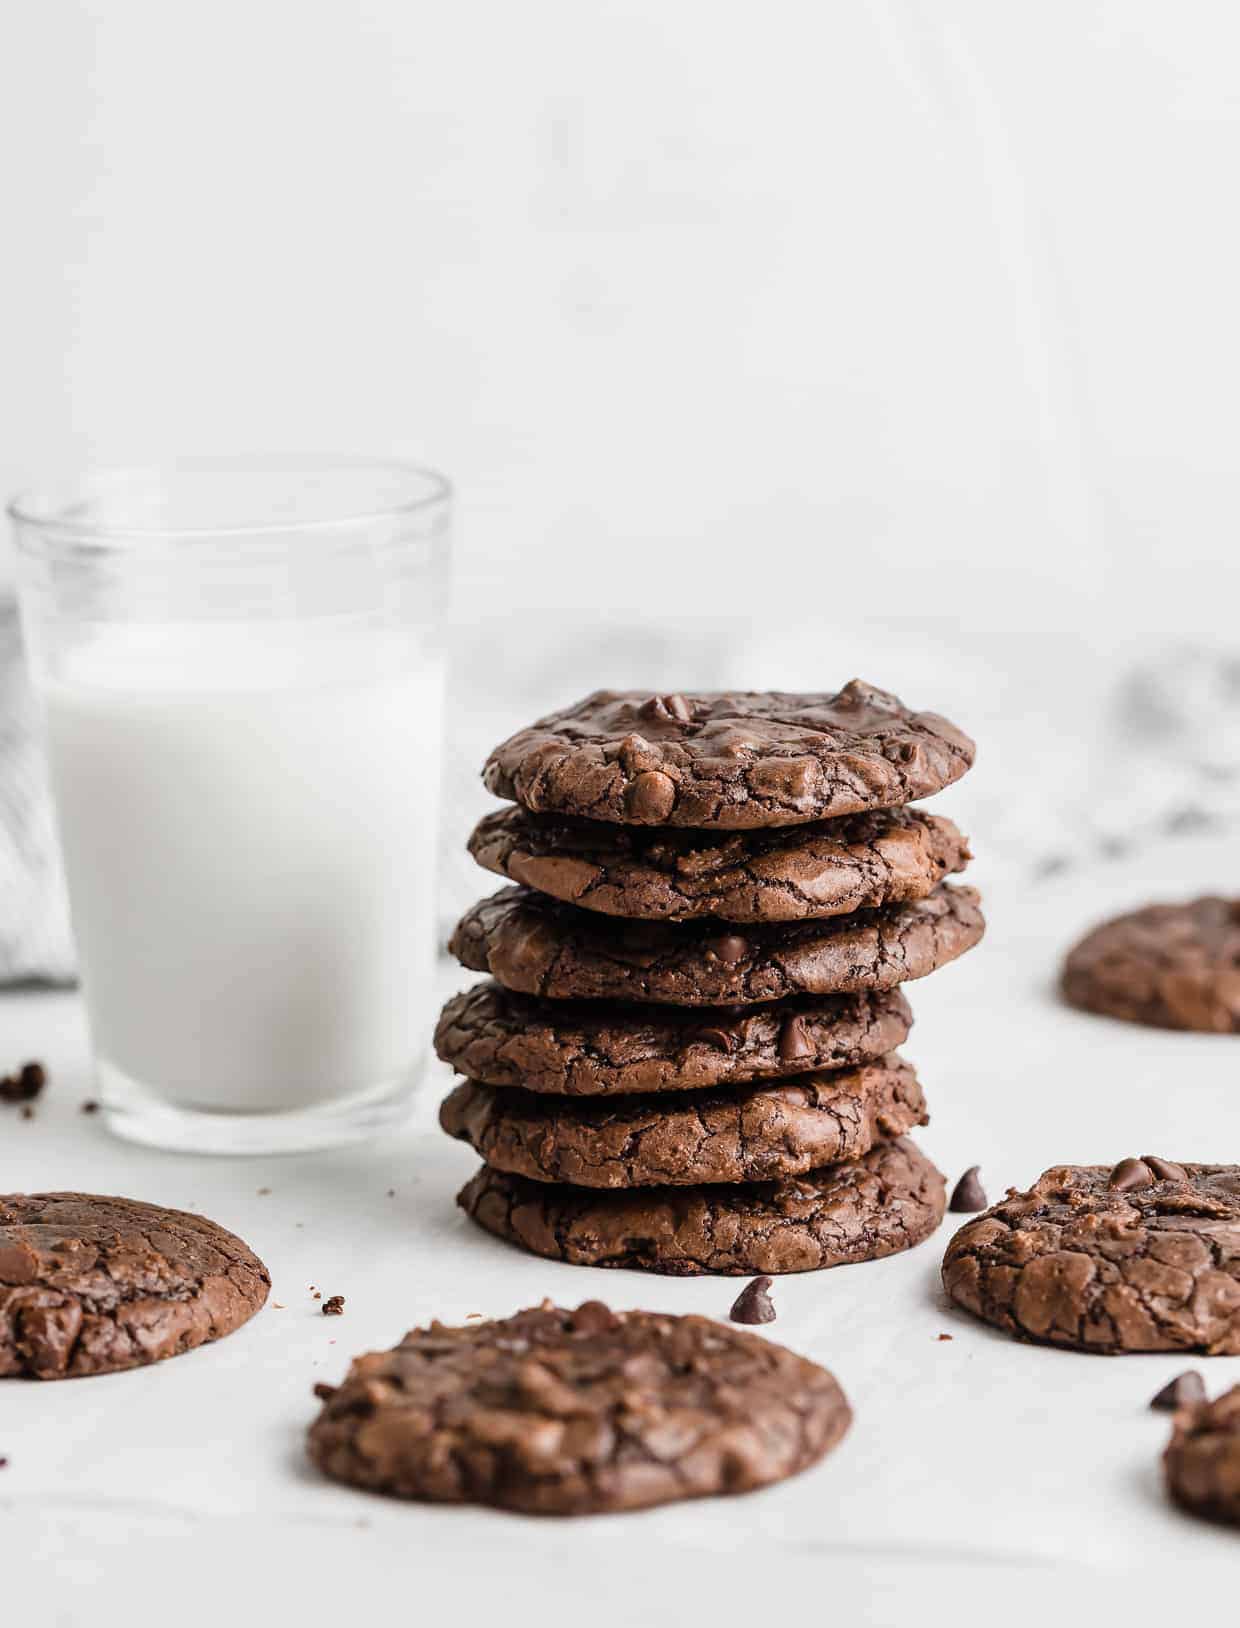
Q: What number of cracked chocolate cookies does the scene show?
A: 11